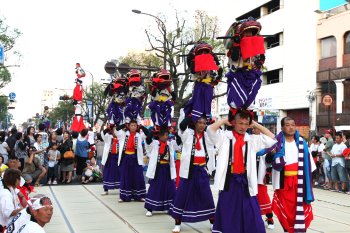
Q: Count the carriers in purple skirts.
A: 5